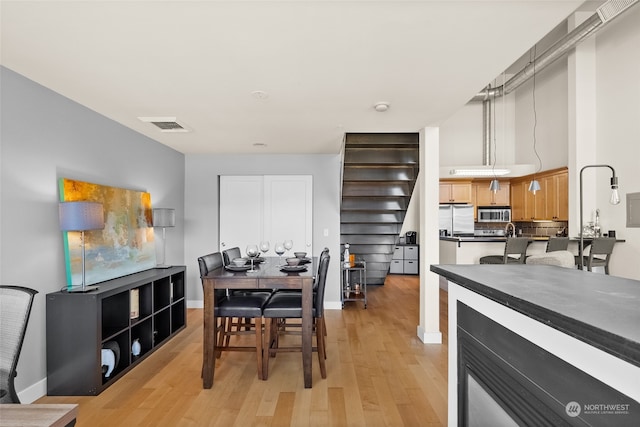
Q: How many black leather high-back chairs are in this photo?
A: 4